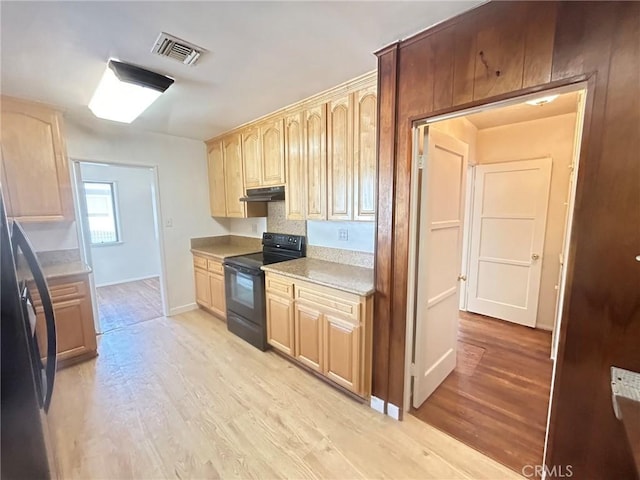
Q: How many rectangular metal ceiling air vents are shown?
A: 1